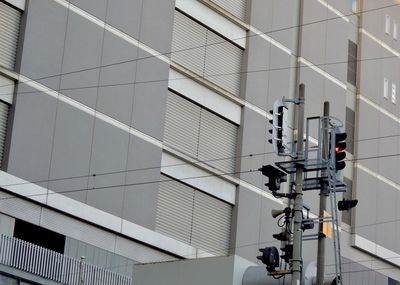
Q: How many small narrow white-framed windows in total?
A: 4